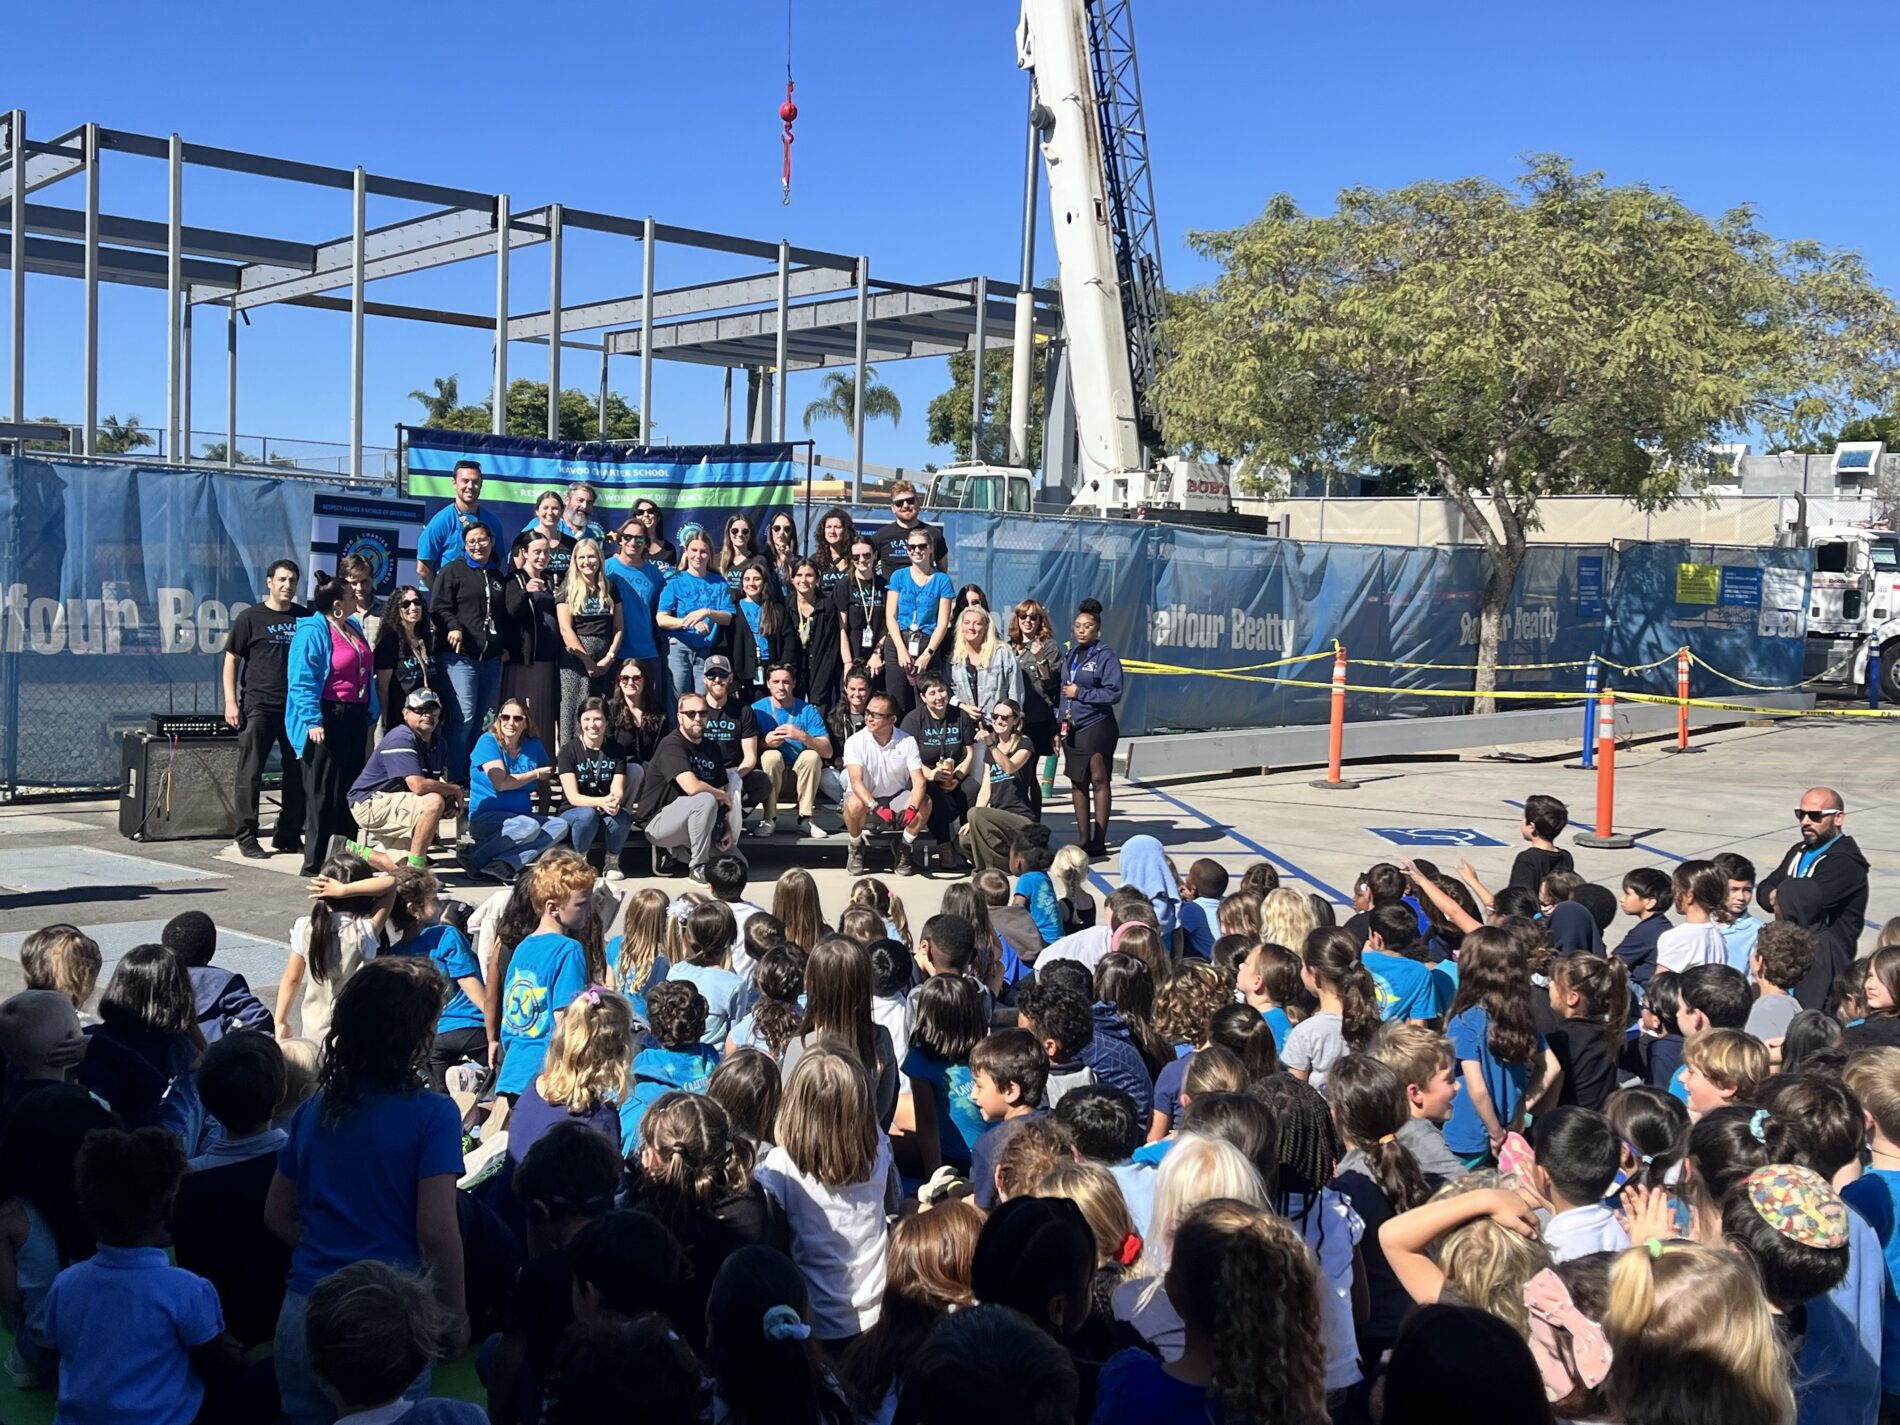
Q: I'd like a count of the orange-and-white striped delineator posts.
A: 3